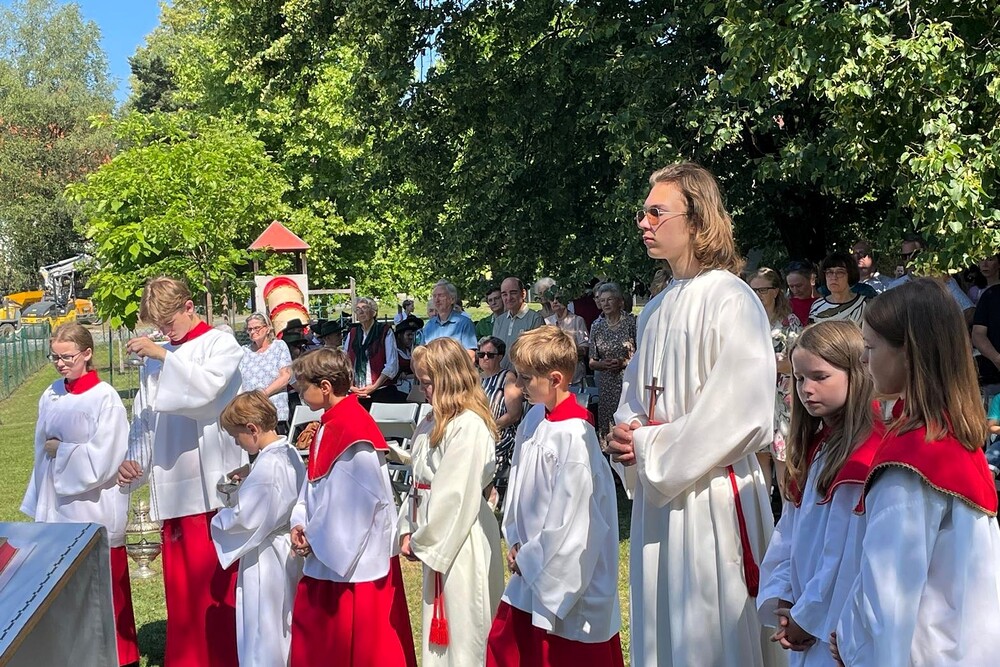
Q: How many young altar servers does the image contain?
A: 9